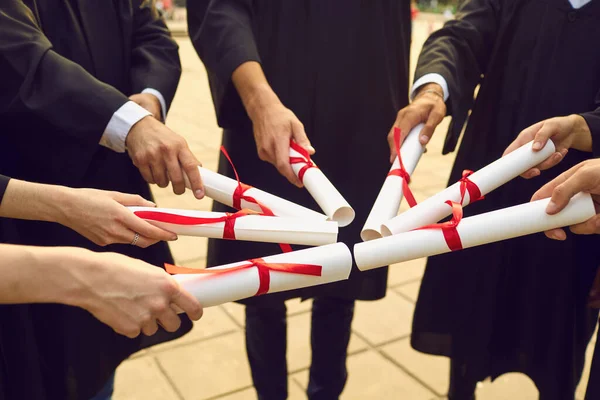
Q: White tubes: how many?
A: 7